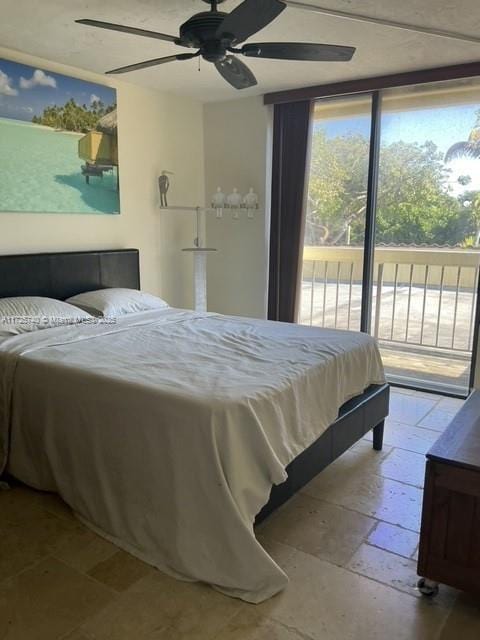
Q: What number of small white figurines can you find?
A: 3